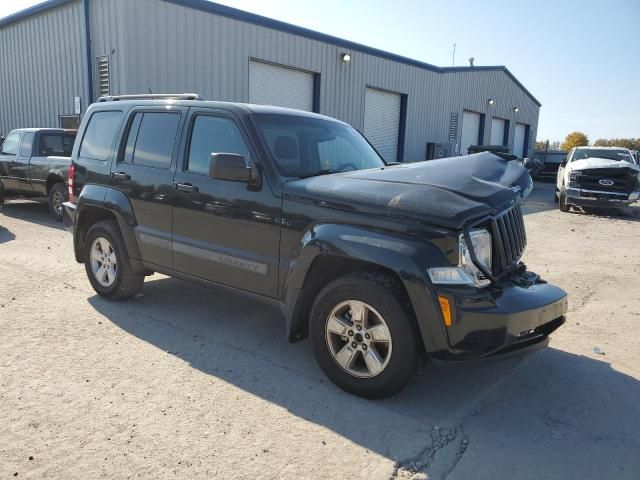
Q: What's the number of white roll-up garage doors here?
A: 5